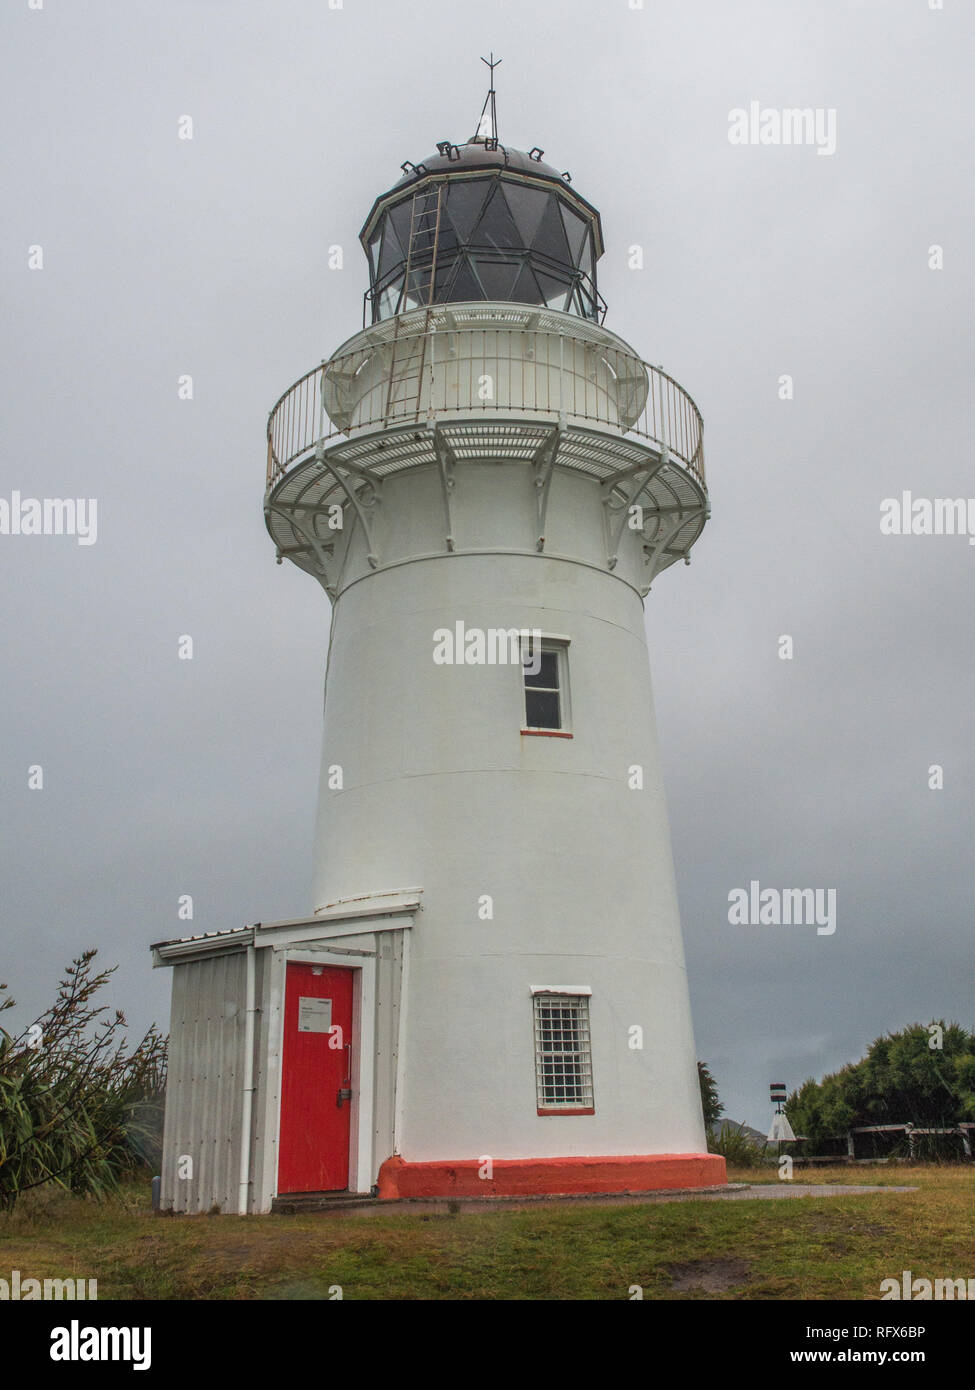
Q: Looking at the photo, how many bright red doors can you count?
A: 1